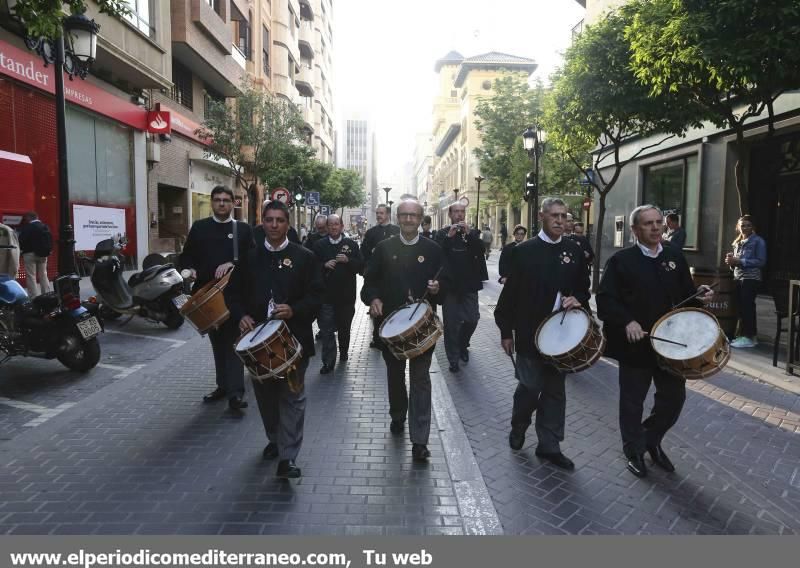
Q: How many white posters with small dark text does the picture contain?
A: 1